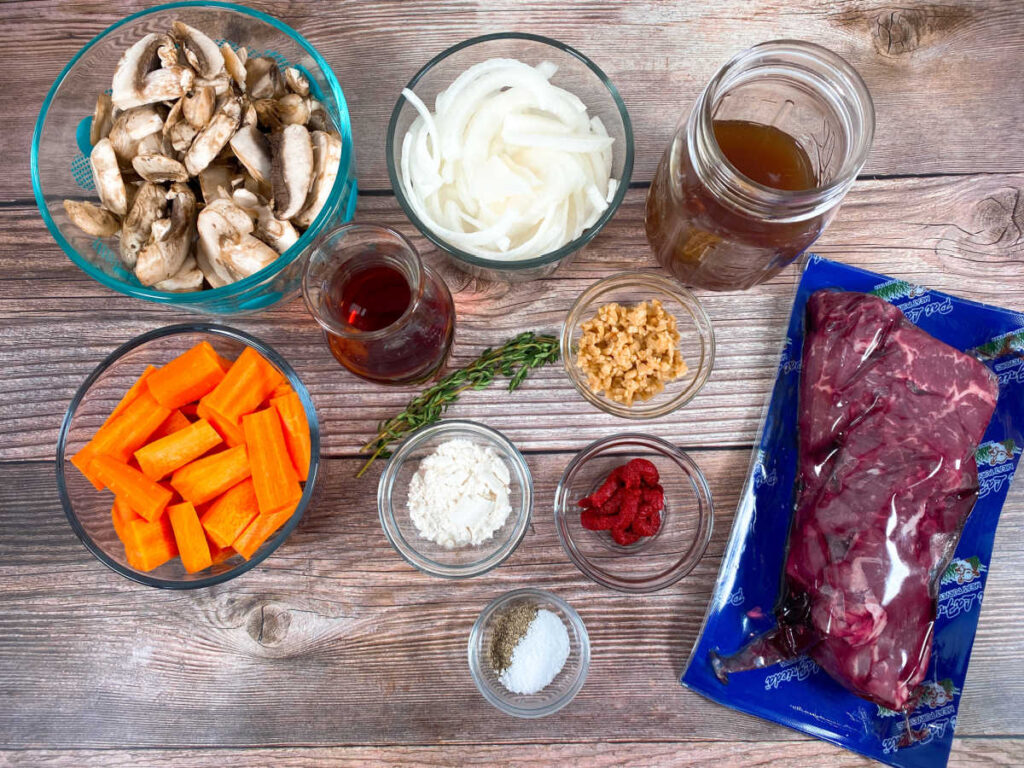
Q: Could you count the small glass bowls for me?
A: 4